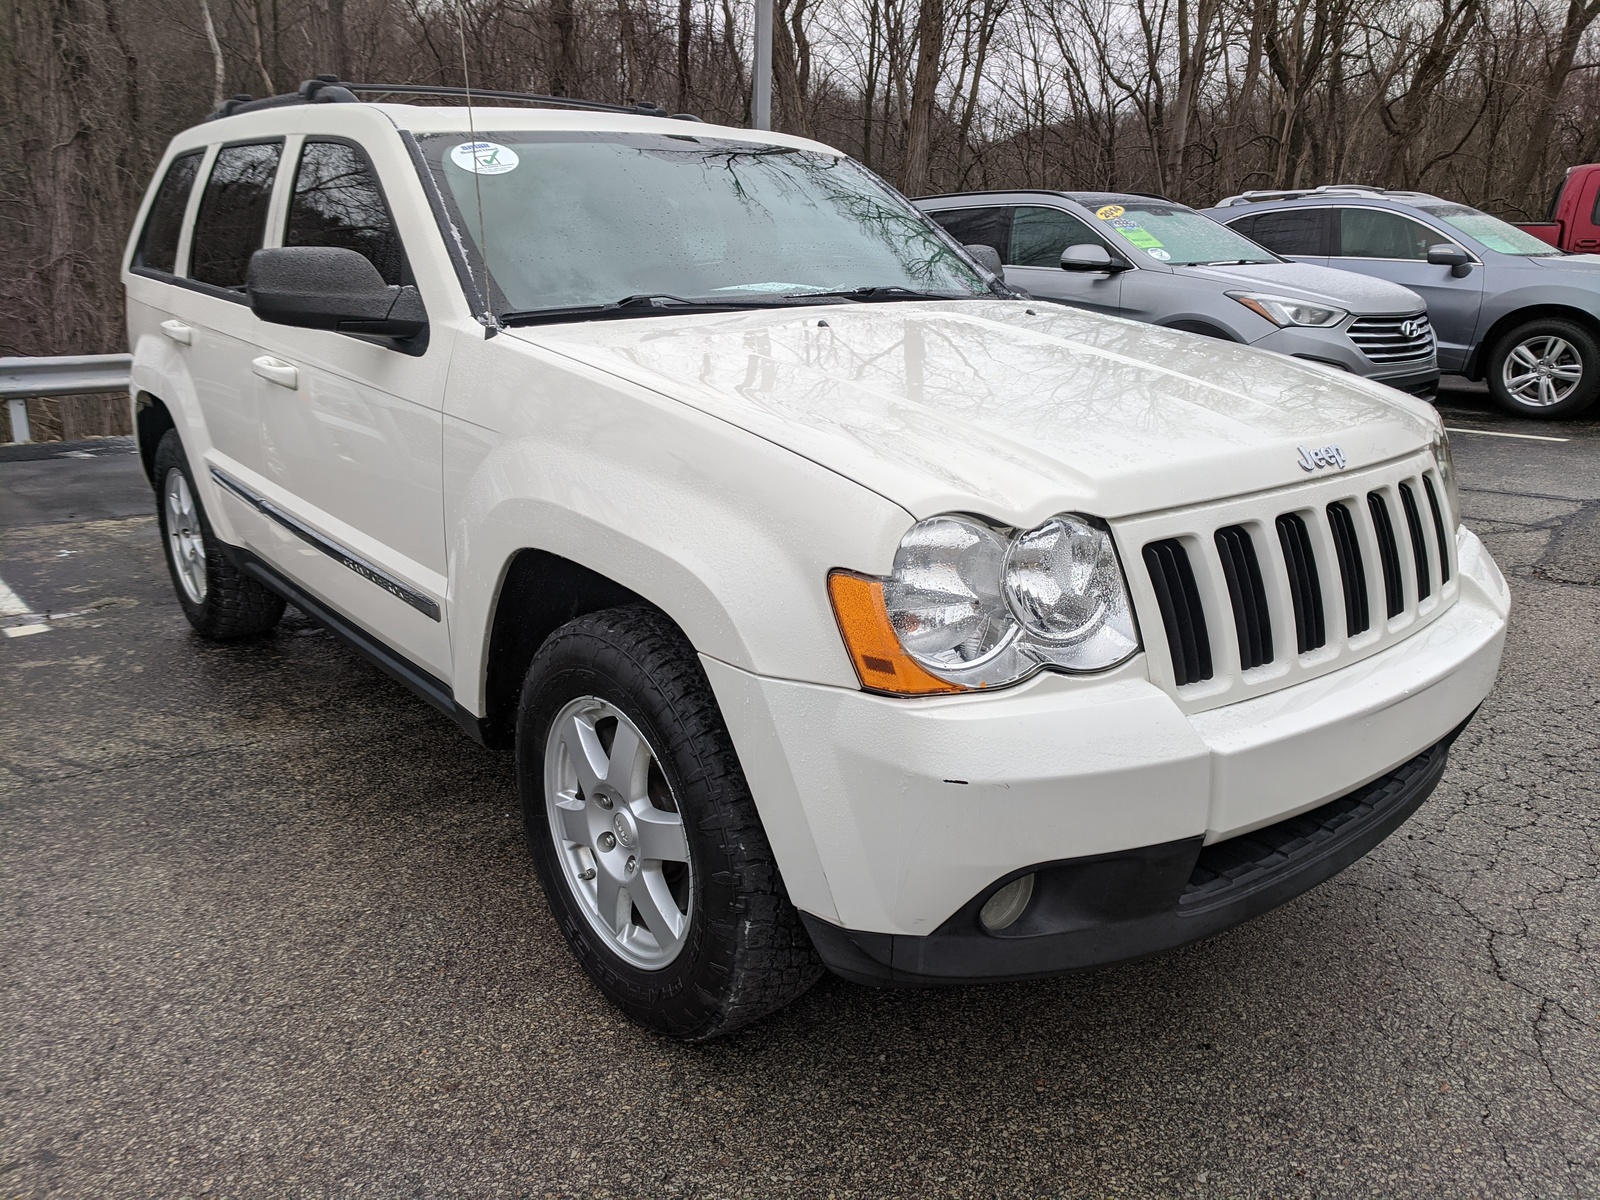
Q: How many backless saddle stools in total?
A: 0